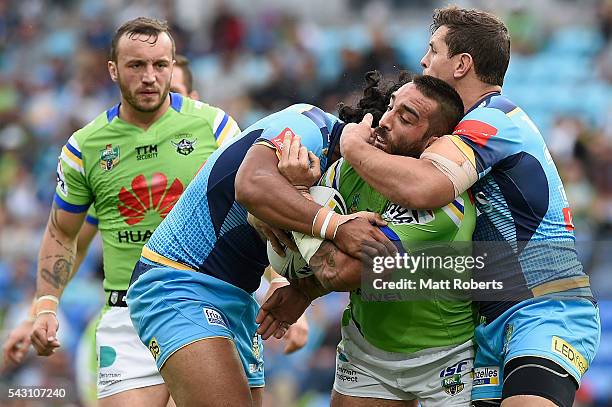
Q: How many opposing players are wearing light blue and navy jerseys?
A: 2